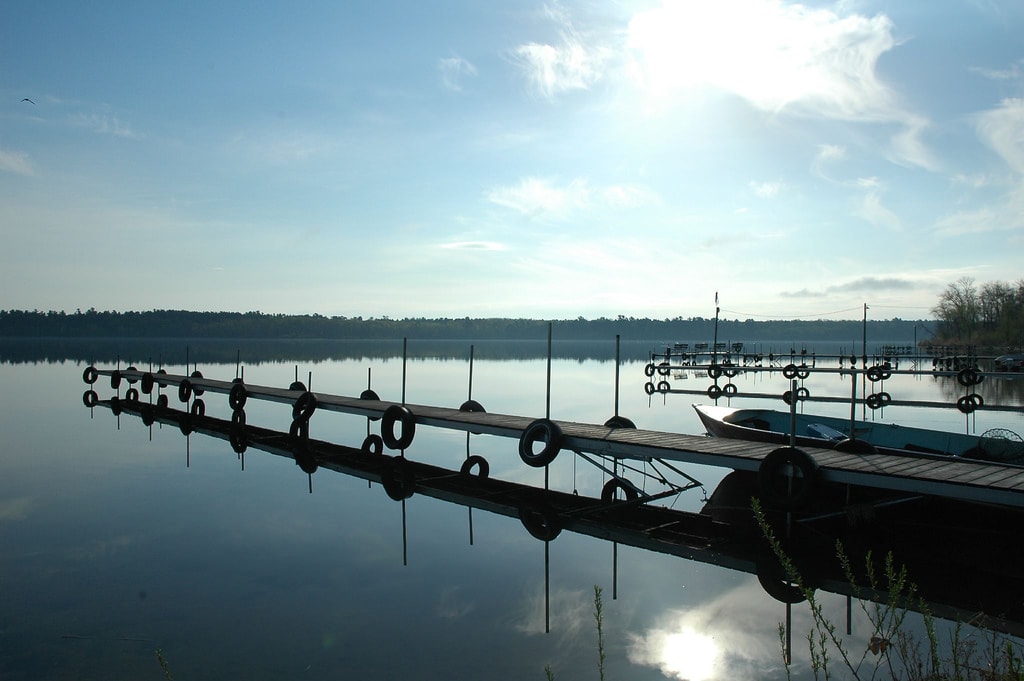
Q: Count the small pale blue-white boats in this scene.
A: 1